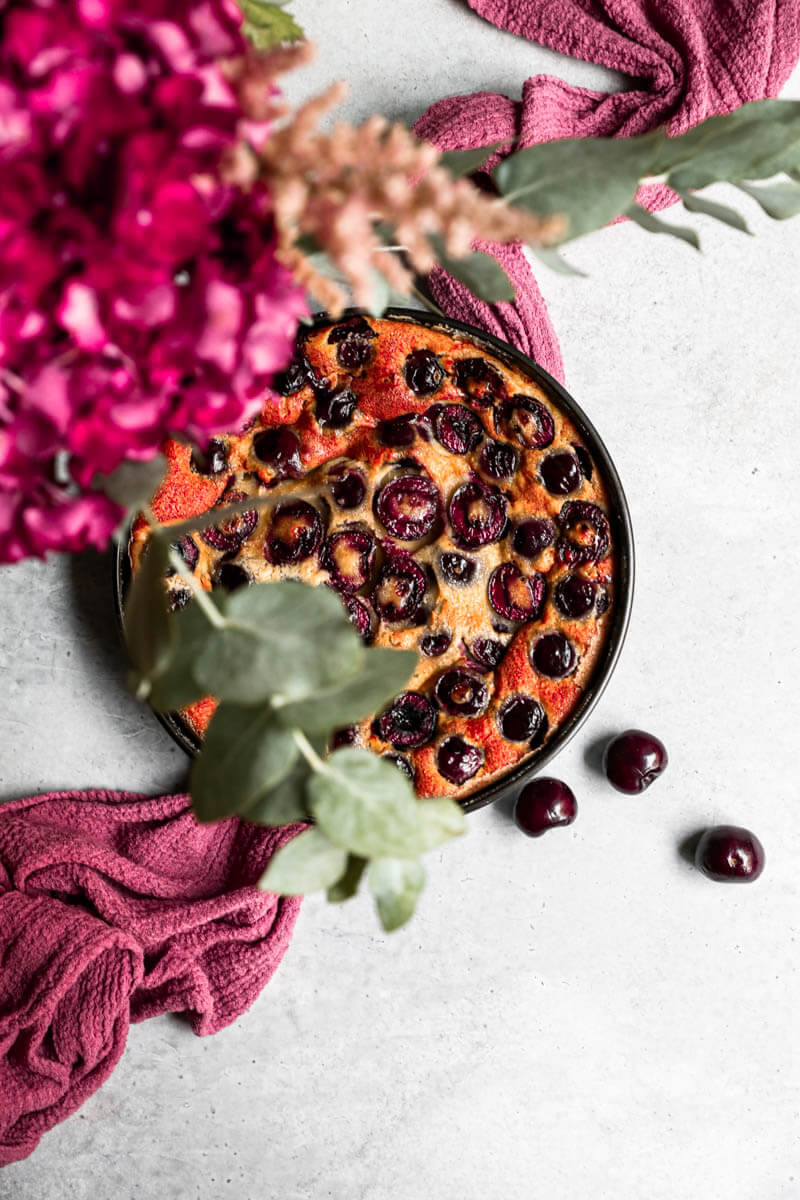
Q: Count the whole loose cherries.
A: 3